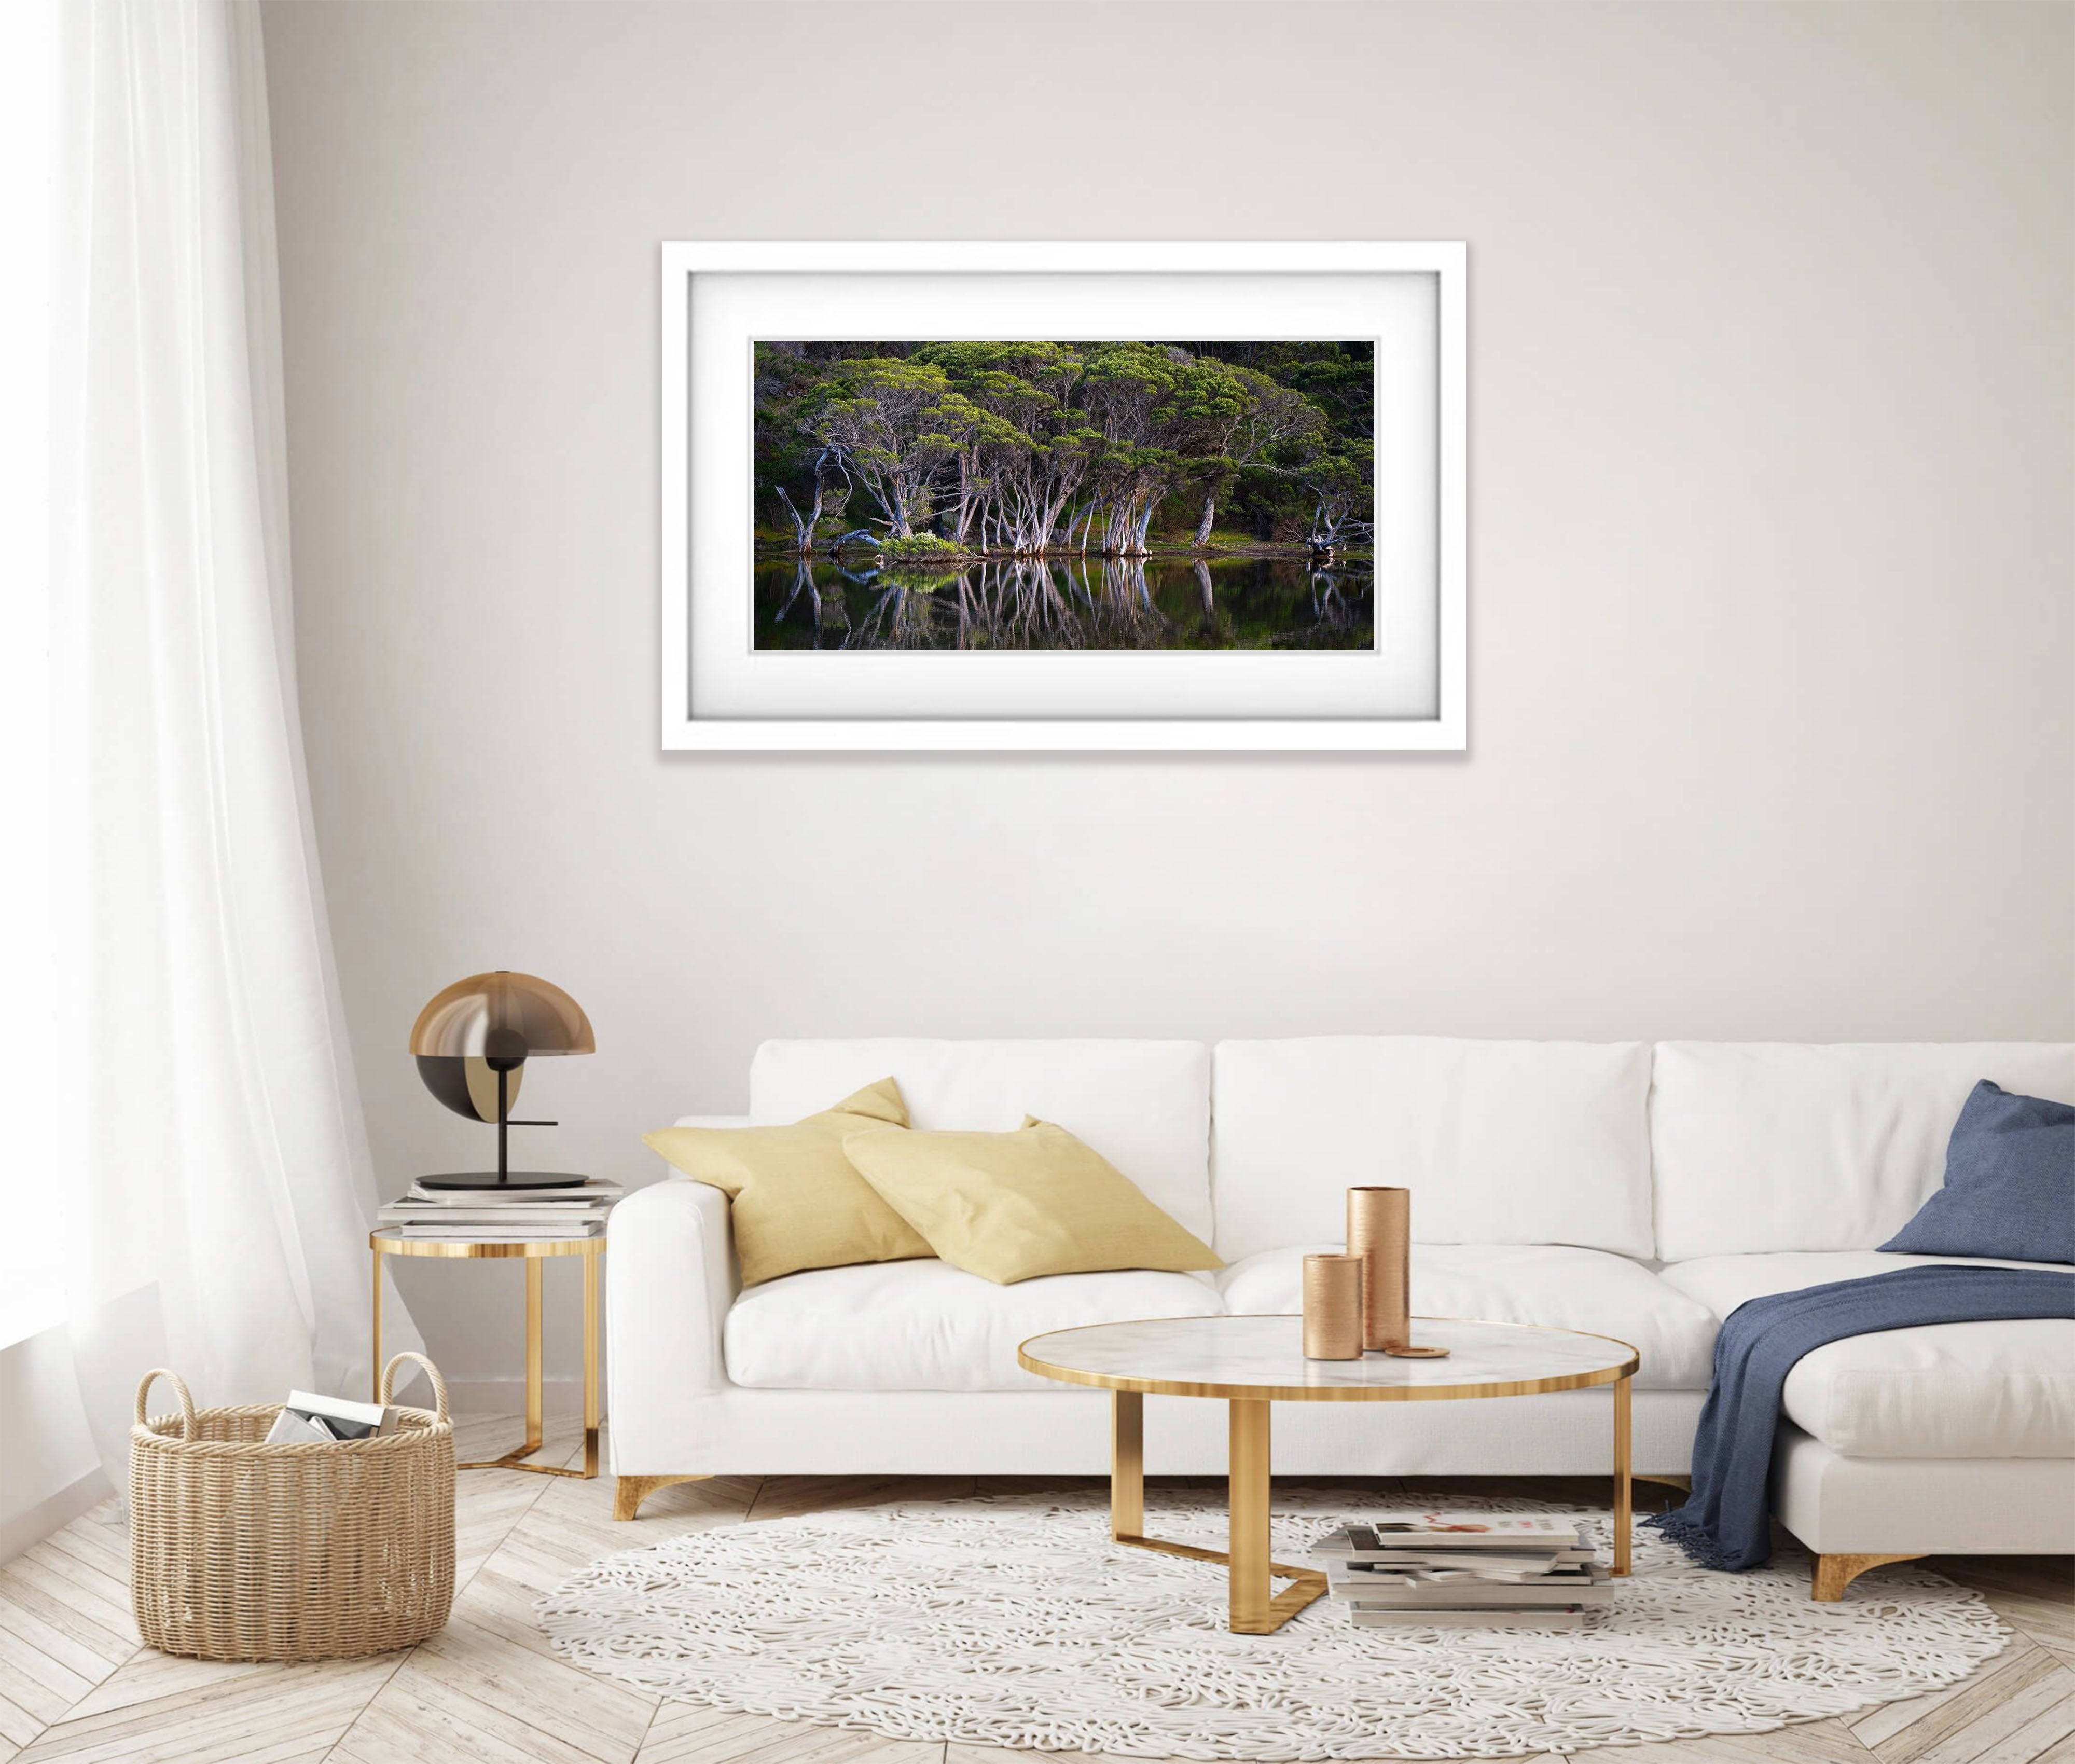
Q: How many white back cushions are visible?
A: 3